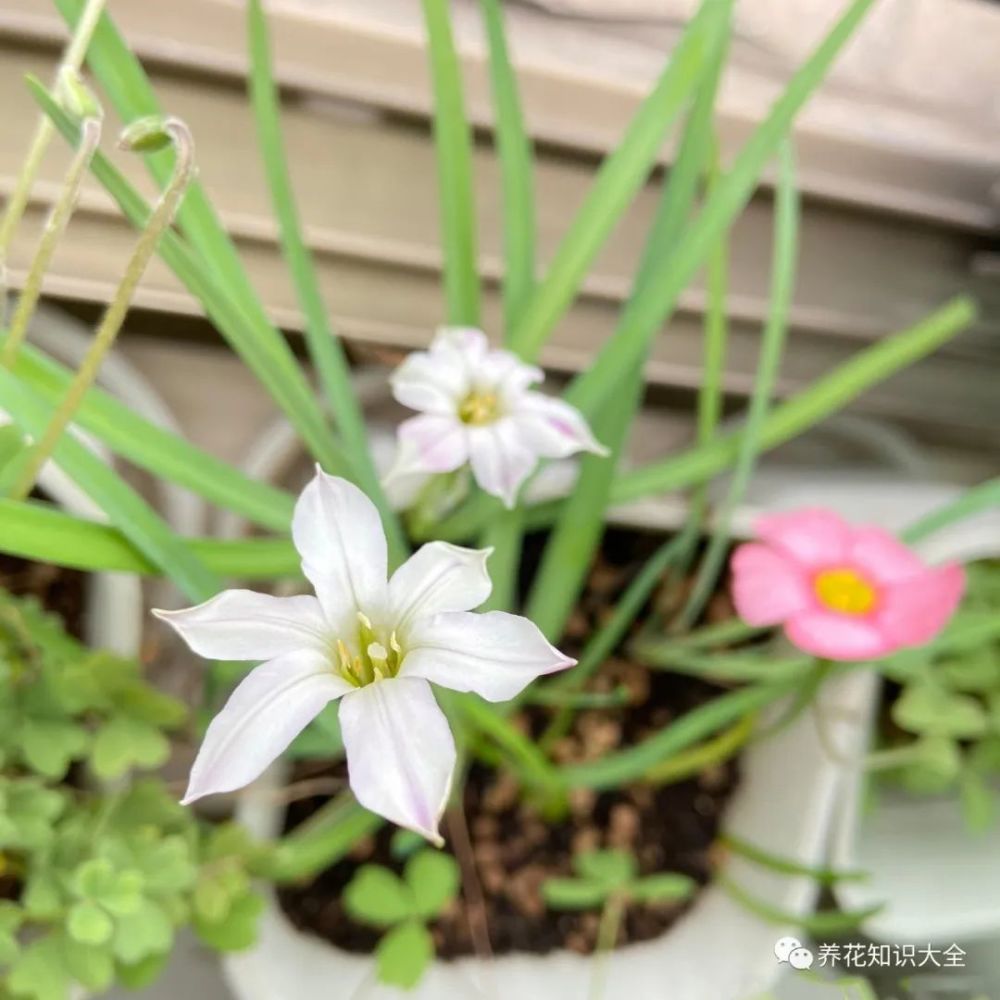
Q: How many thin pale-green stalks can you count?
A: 3